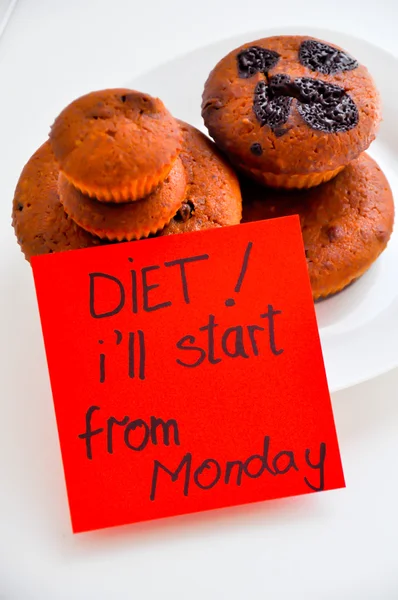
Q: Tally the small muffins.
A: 2